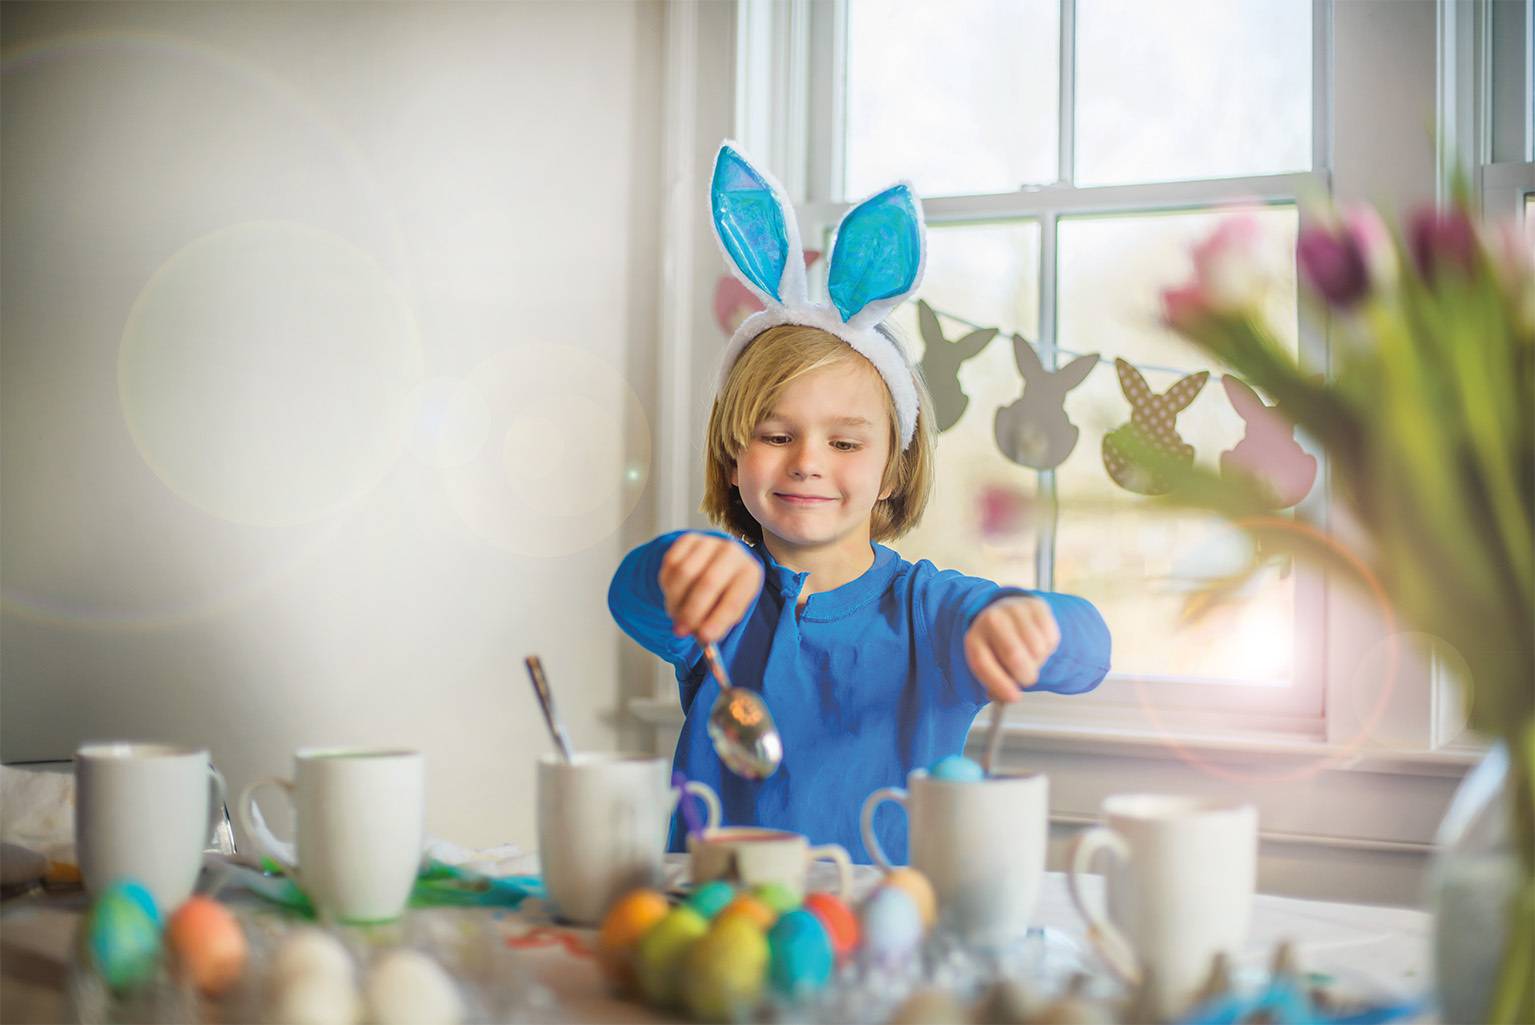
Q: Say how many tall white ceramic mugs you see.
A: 5